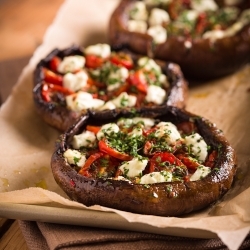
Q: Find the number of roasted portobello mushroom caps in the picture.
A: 3